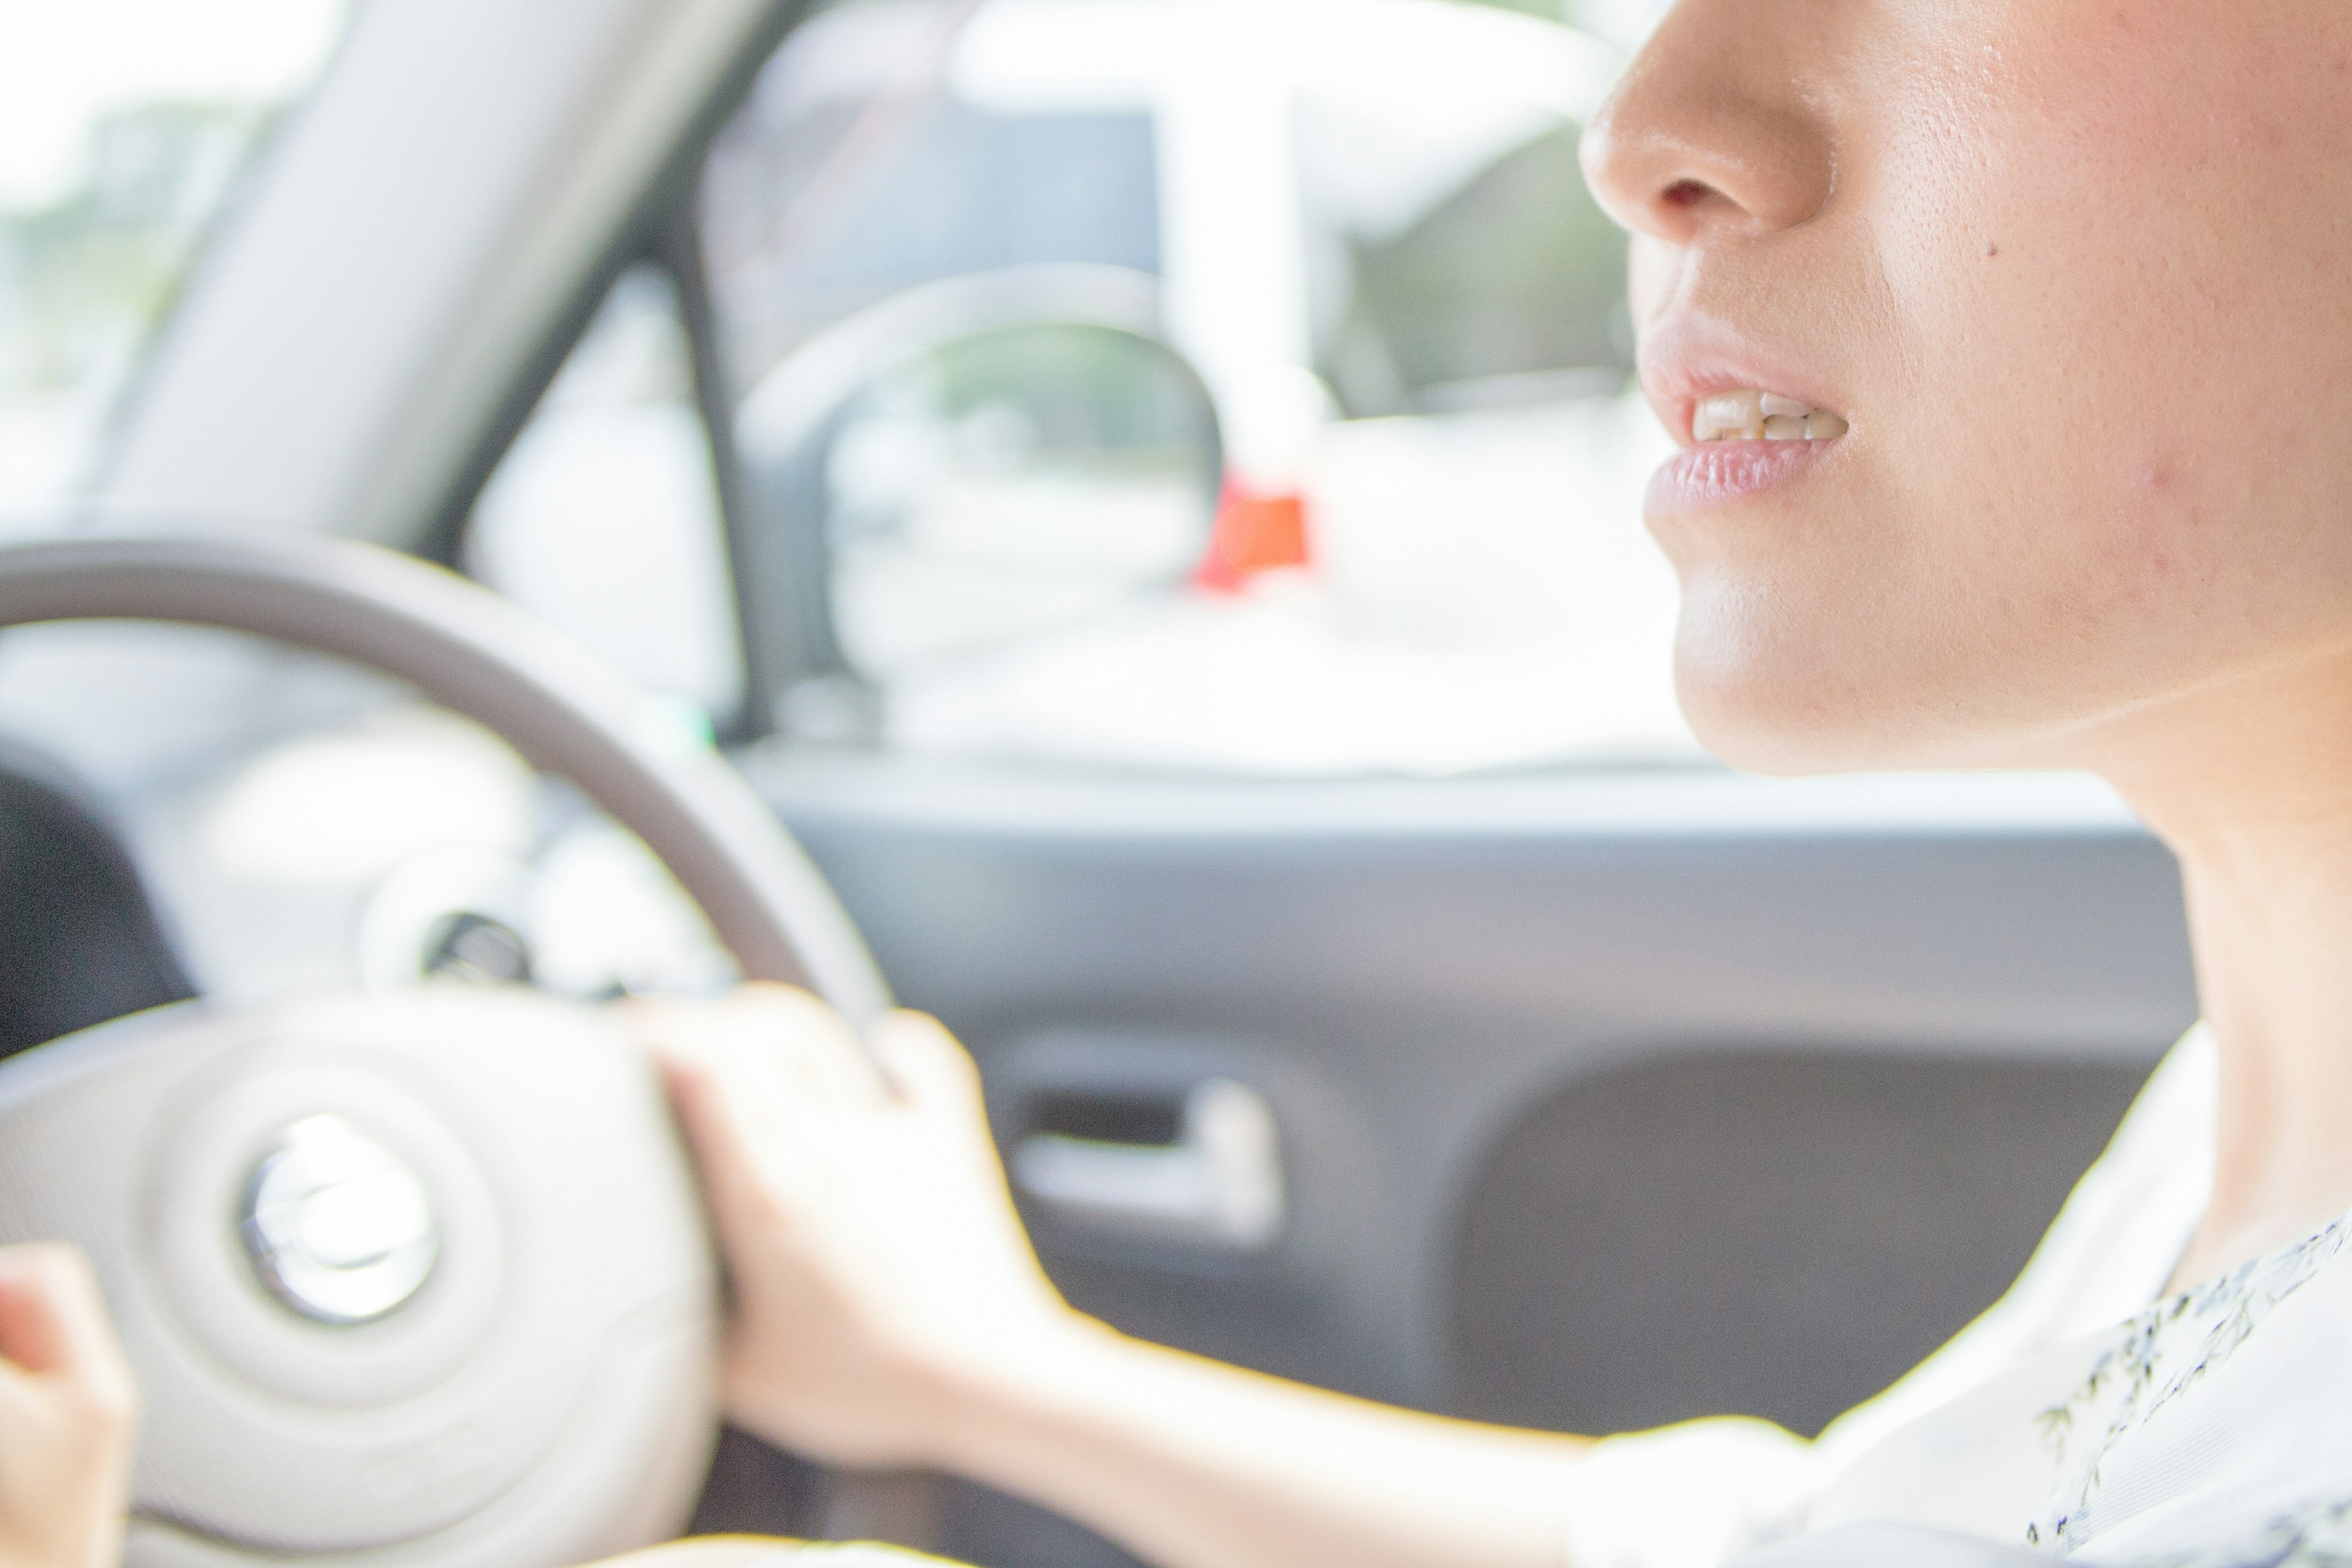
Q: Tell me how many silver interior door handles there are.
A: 1